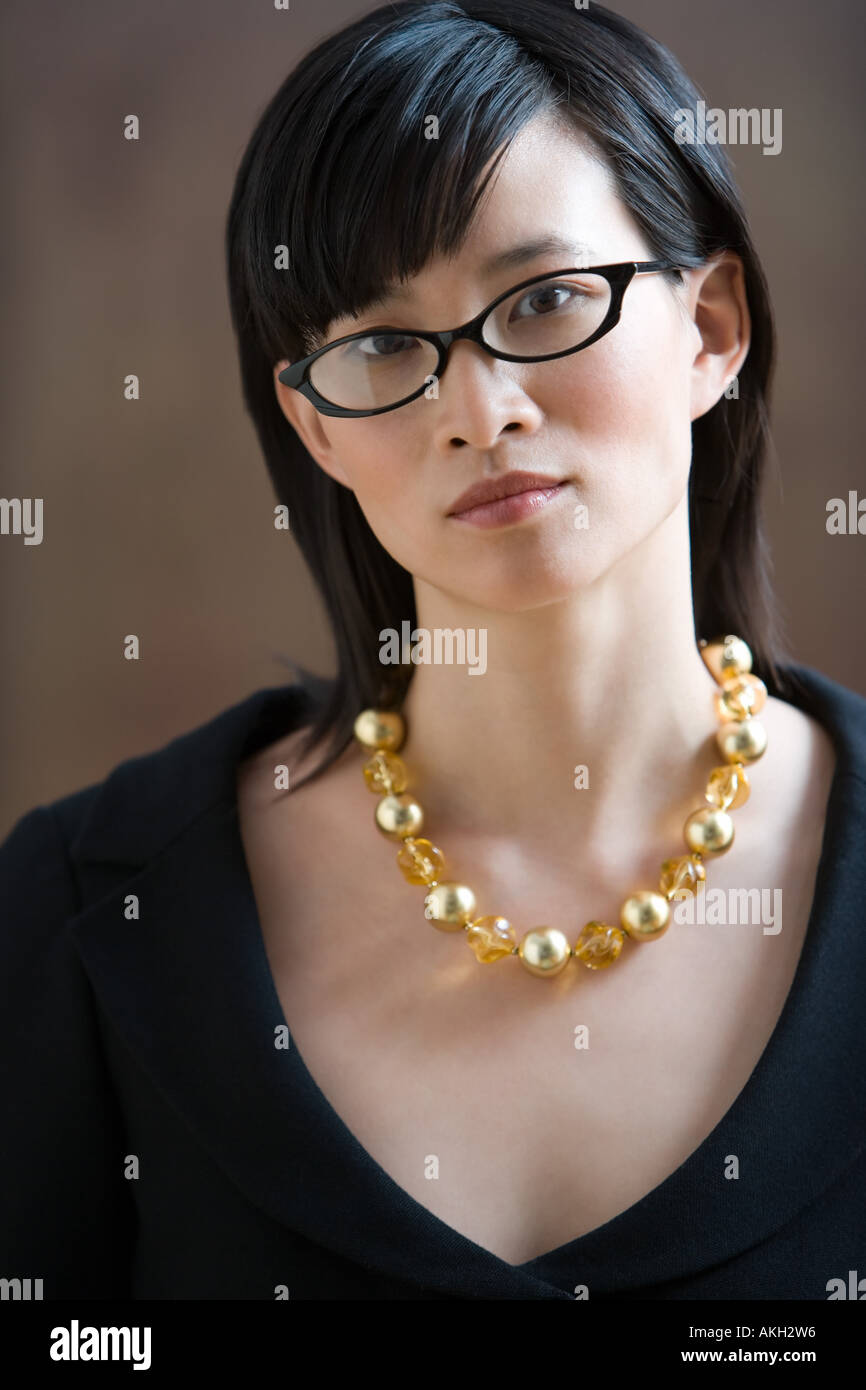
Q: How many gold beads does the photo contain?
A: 8